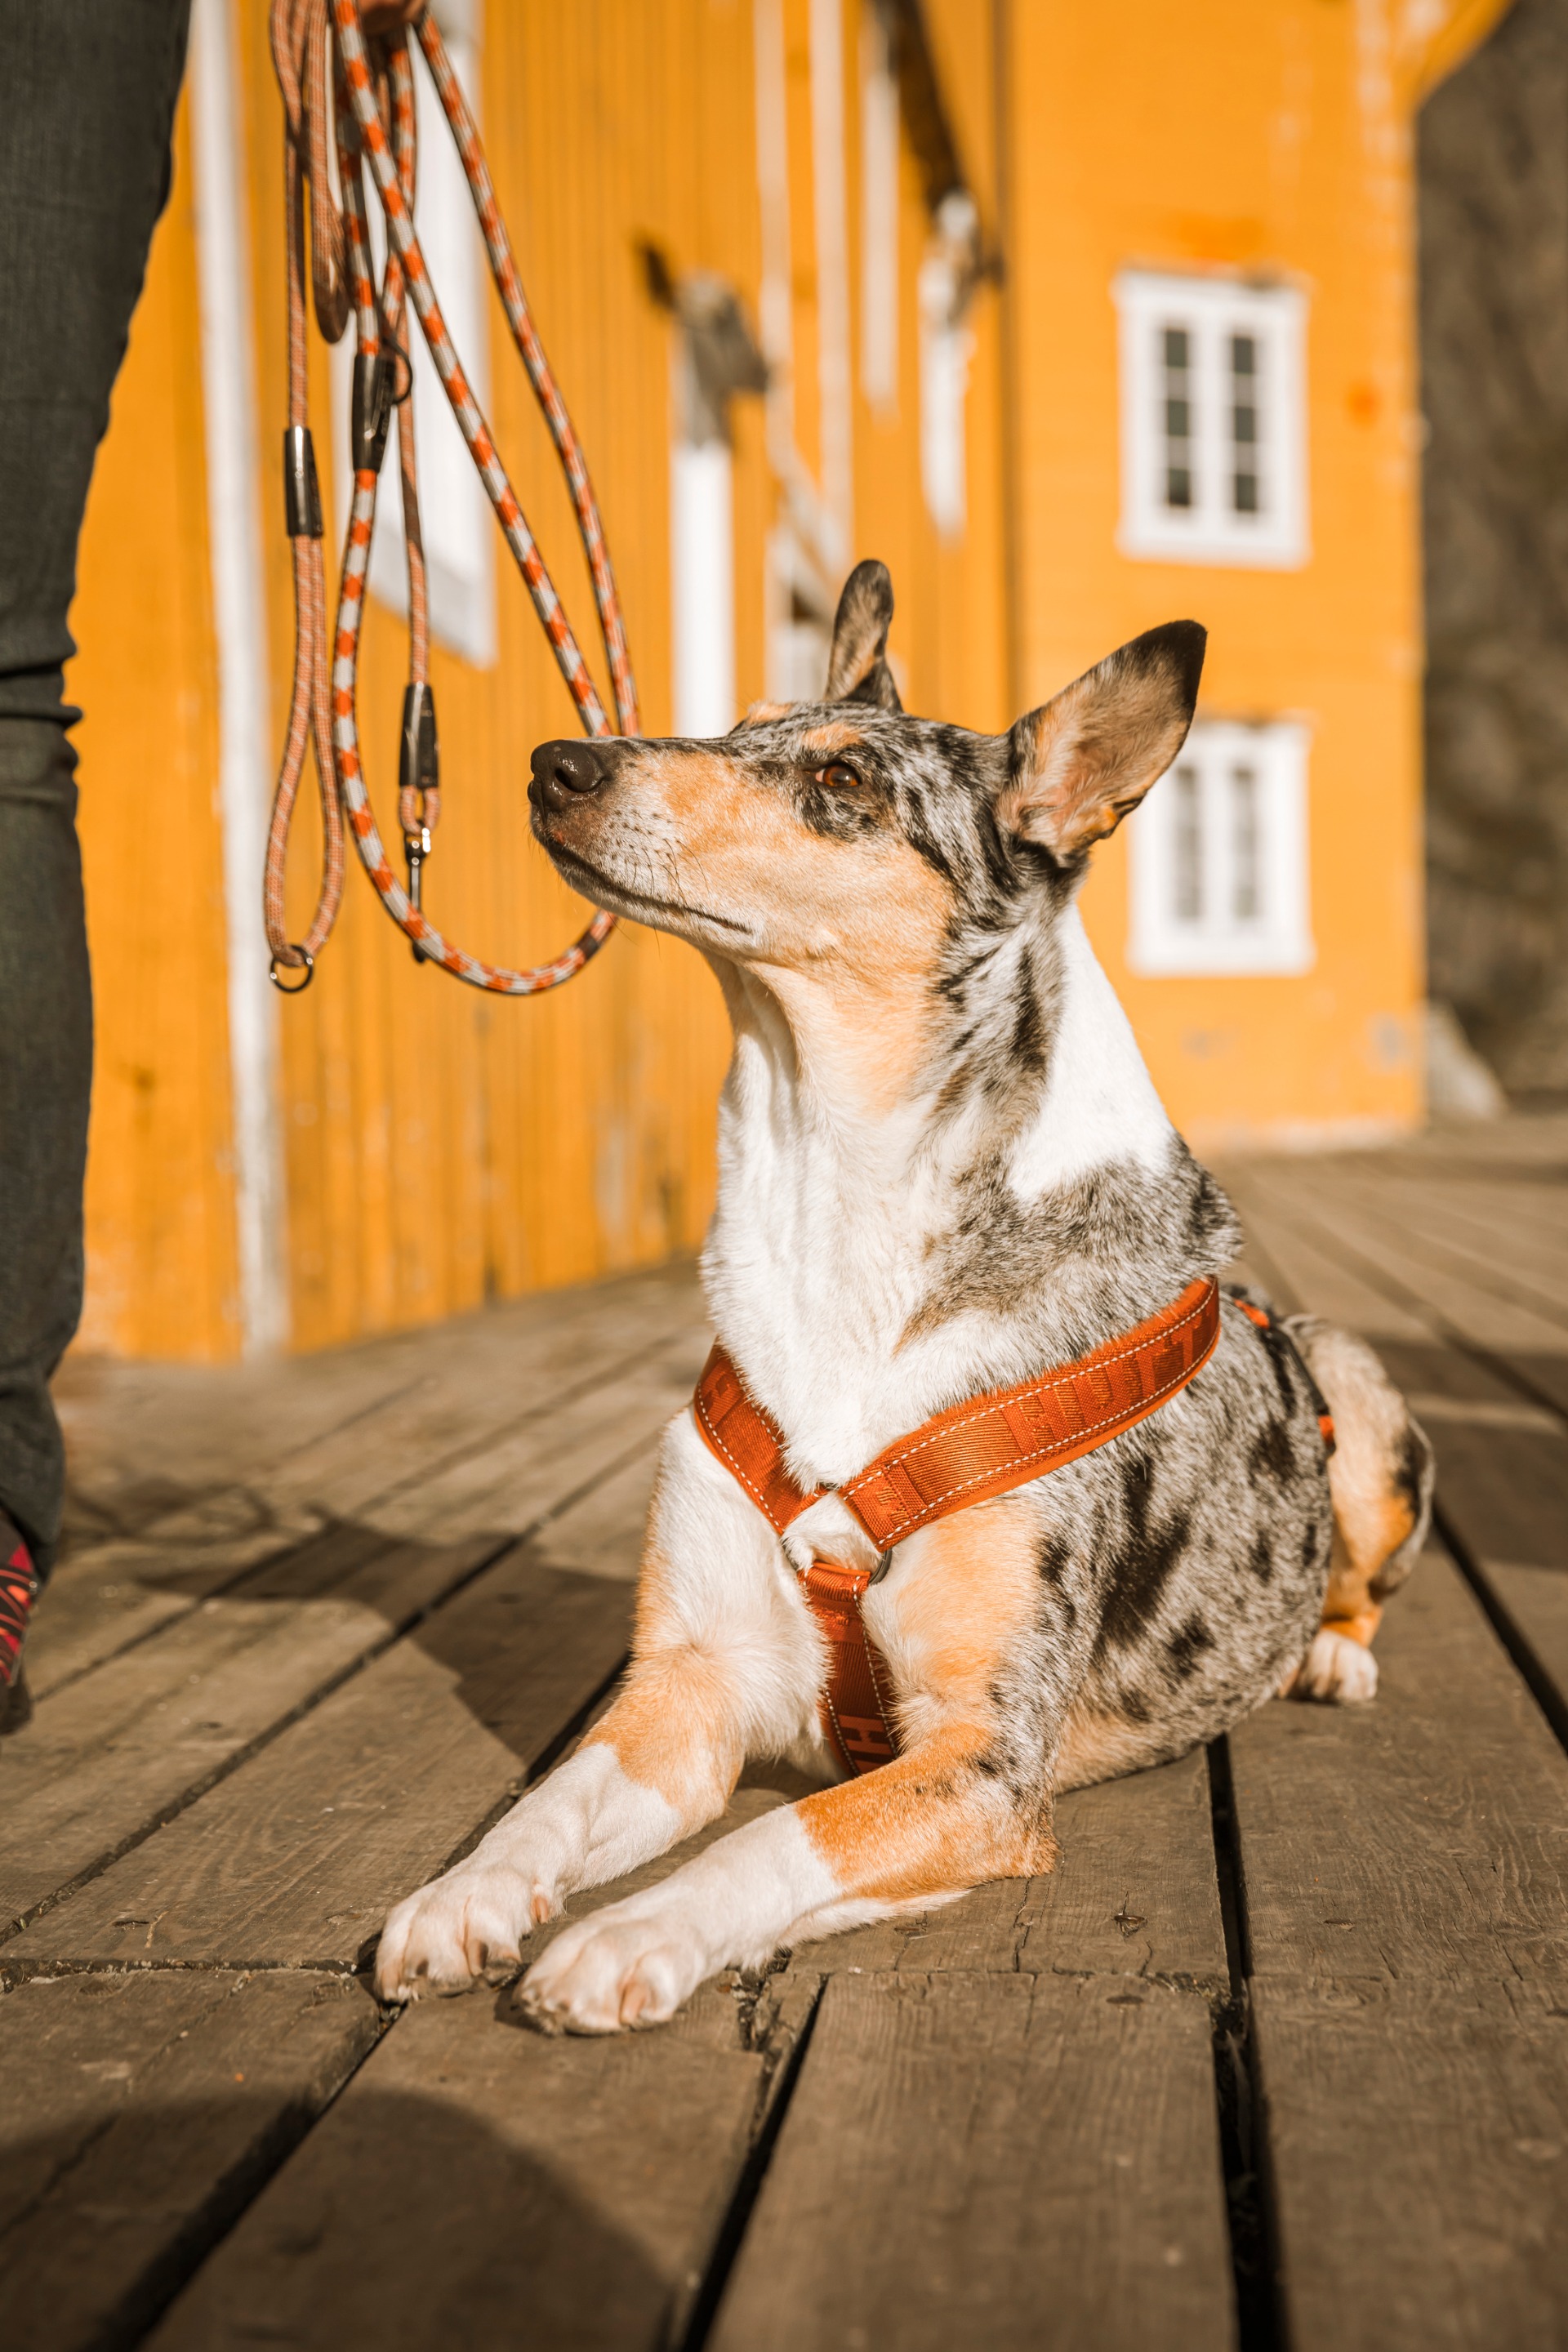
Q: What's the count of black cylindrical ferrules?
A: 3